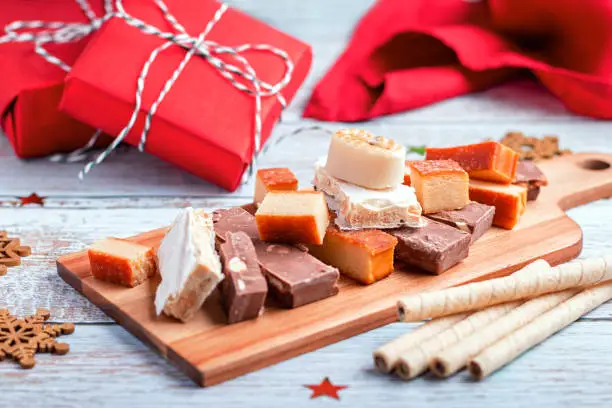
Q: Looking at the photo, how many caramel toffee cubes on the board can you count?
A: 7